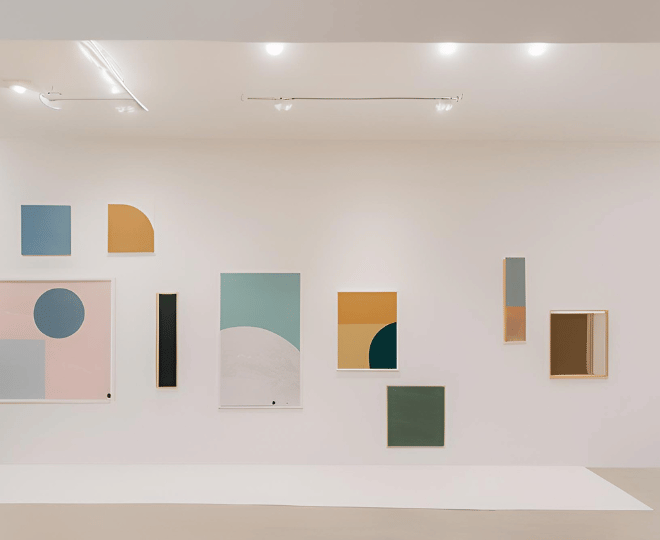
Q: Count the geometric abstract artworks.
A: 9